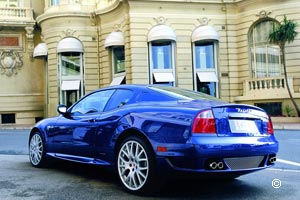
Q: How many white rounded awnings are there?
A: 5